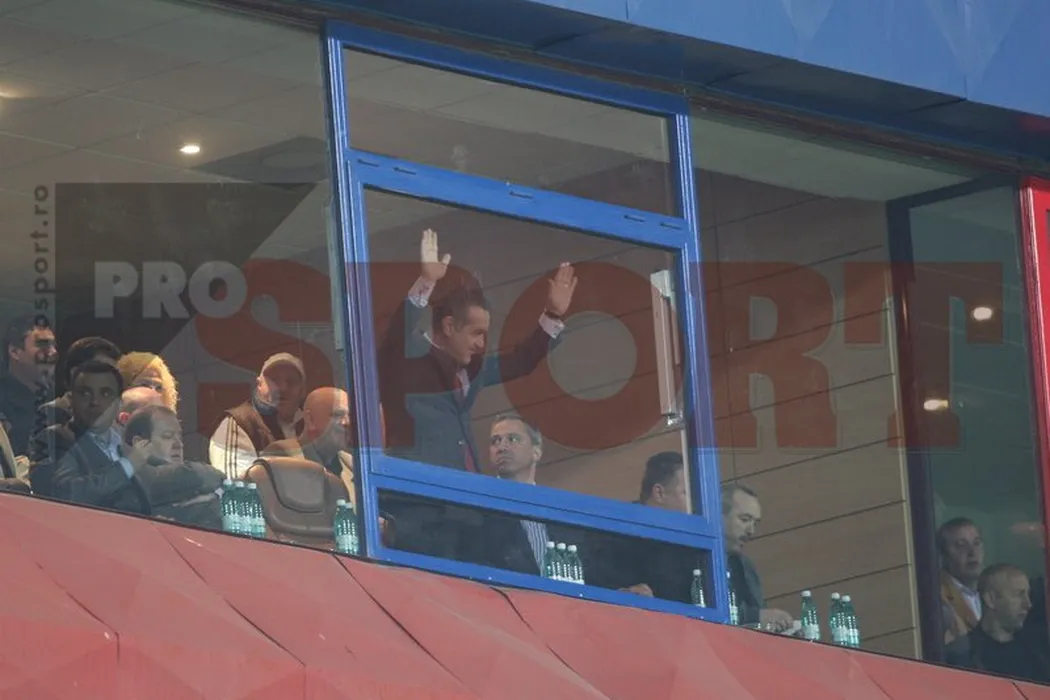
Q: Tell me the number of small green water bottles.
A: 13